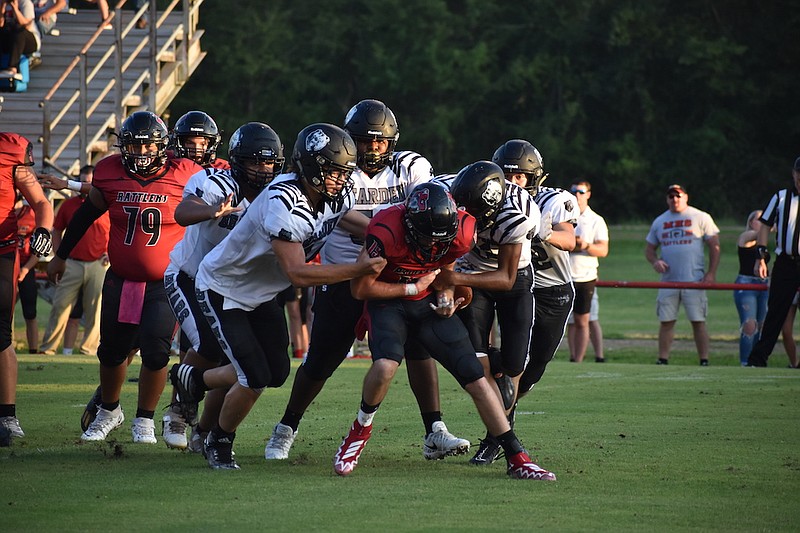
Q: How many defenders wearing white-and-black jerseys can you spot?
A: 5